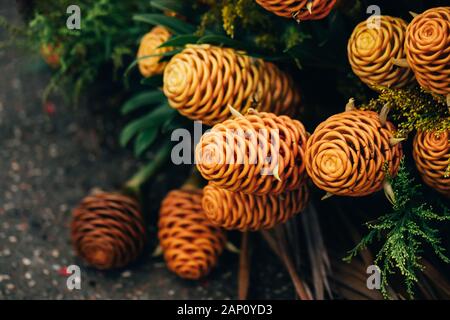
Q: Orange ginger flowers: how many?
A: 11